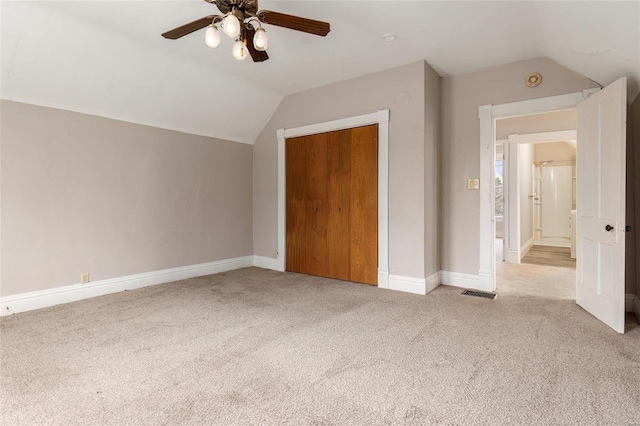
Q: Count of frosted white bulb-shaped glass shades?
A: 4